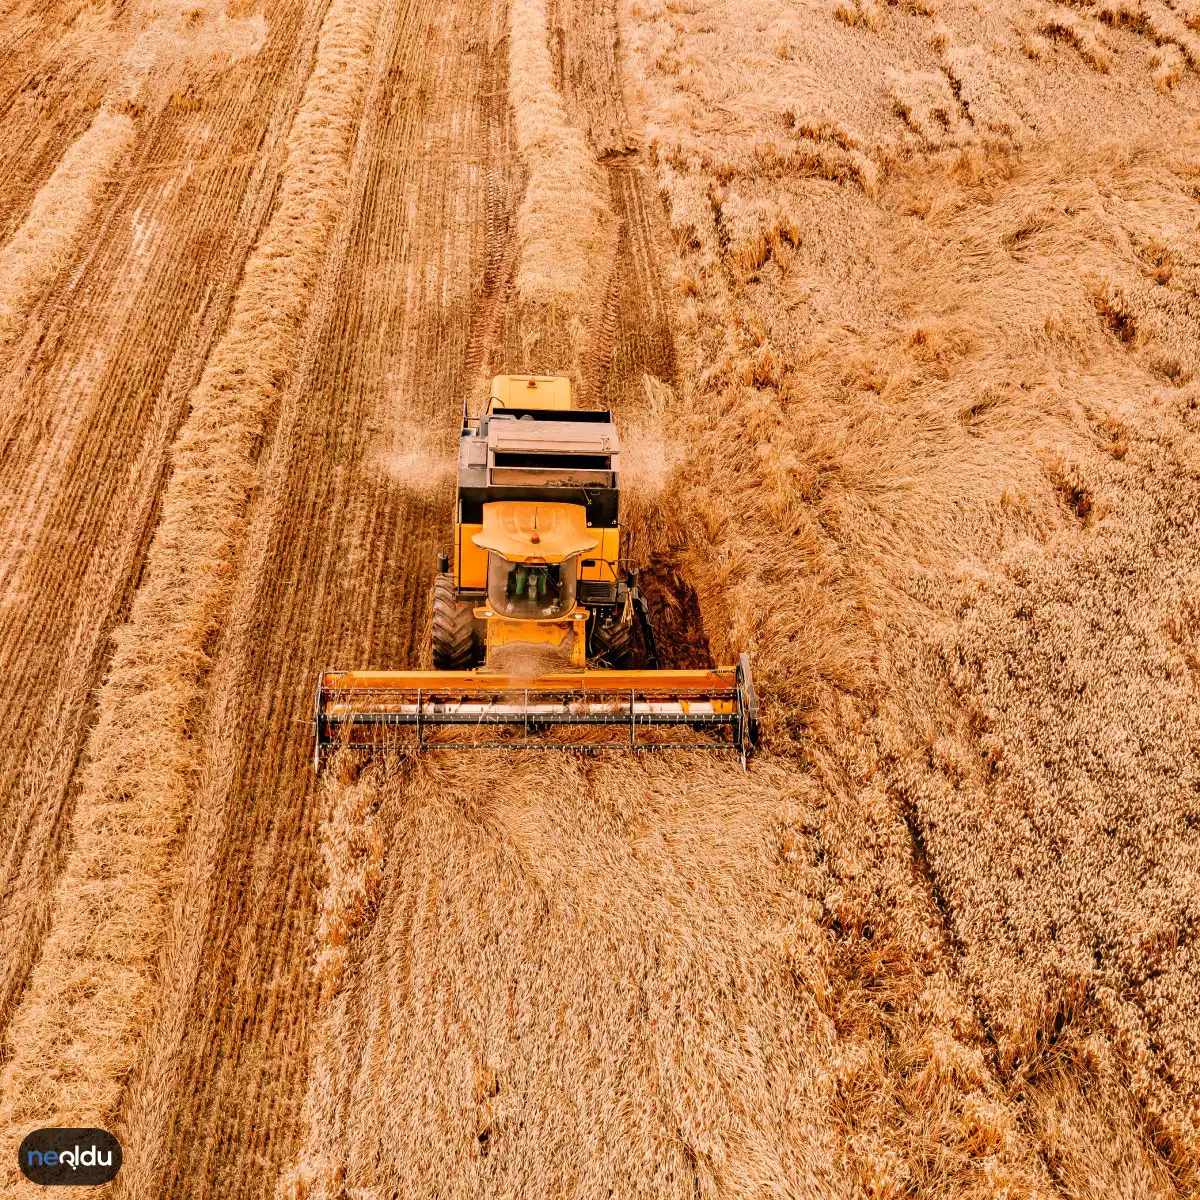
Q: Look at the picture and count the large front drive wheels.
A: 2